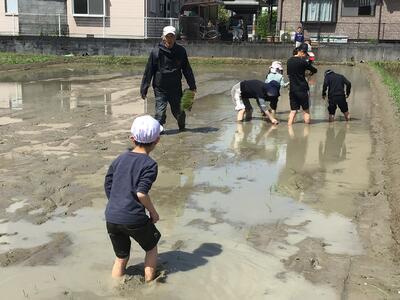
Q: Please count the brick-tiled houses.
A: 1